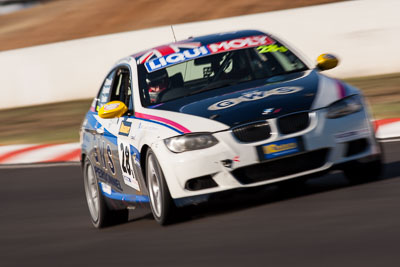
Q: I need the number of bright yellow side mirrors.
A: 2